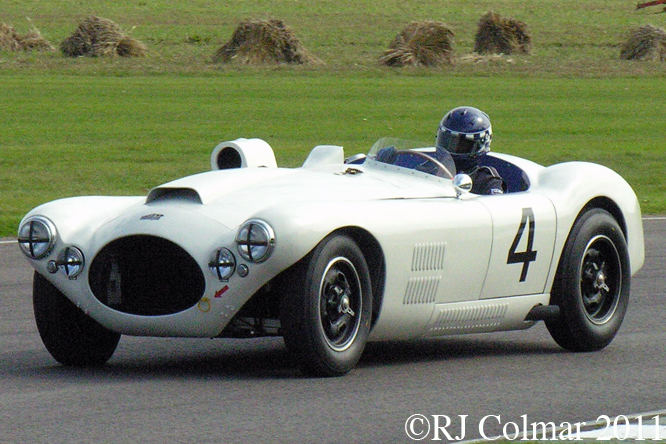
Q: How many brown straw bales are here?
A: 6